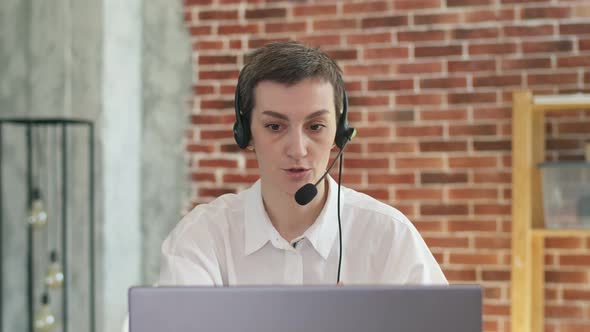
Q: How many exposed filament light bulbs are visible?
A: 3